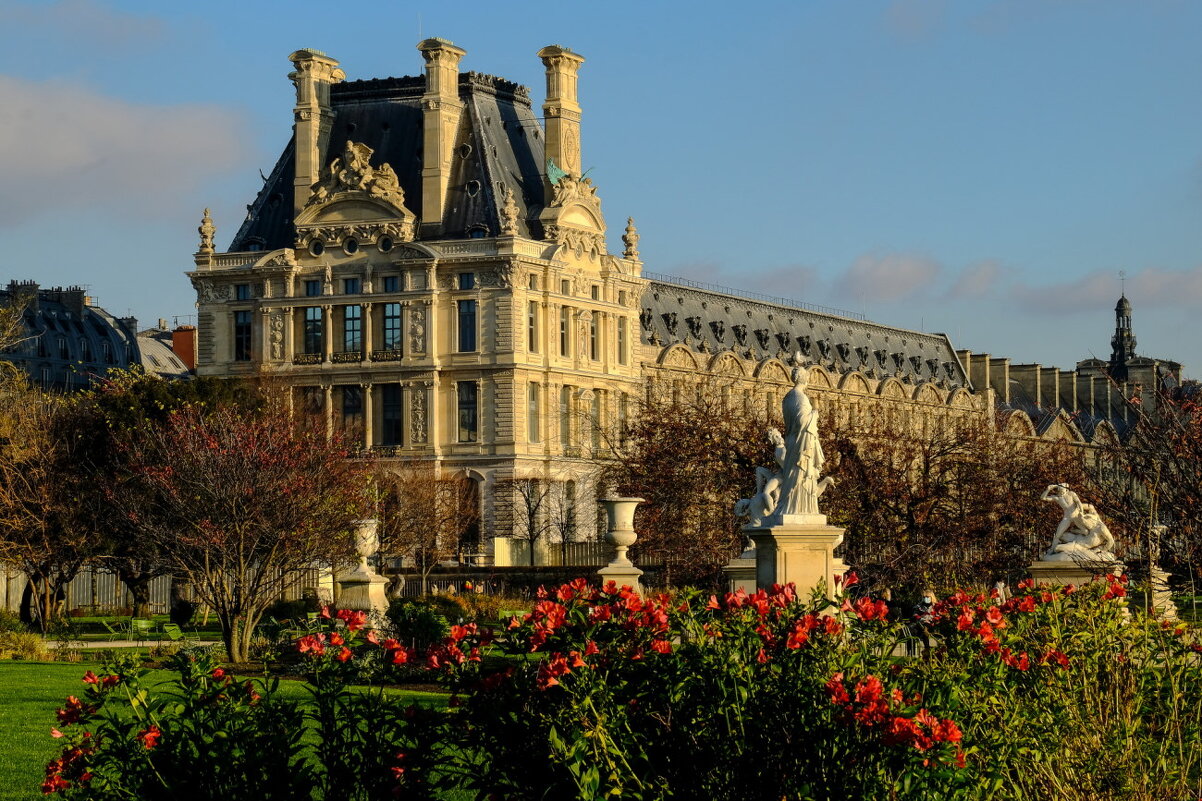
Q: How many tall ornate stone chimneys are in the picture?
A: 3